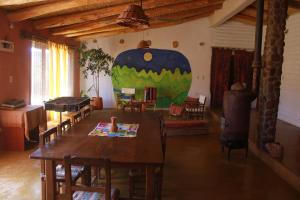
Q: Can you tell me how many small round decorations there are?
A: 4